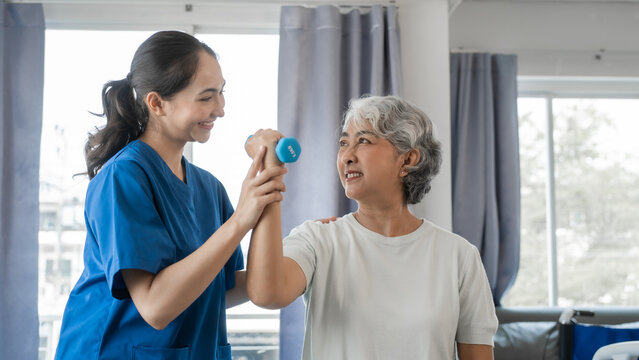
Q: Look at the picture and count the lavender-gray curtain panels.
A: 3